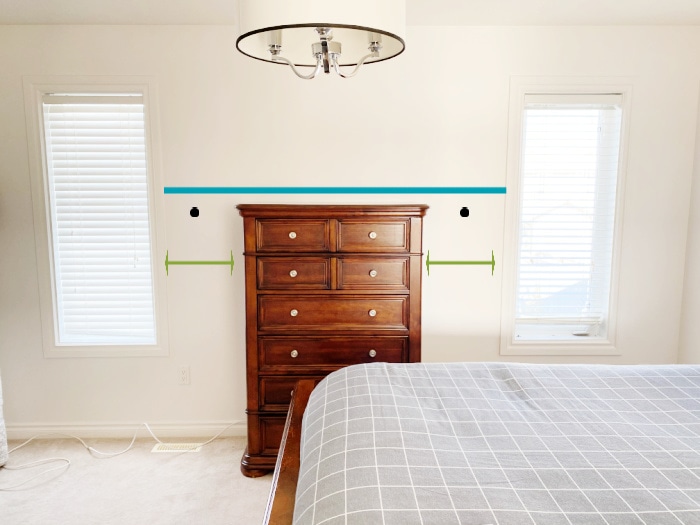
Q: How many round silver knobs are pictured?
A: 8